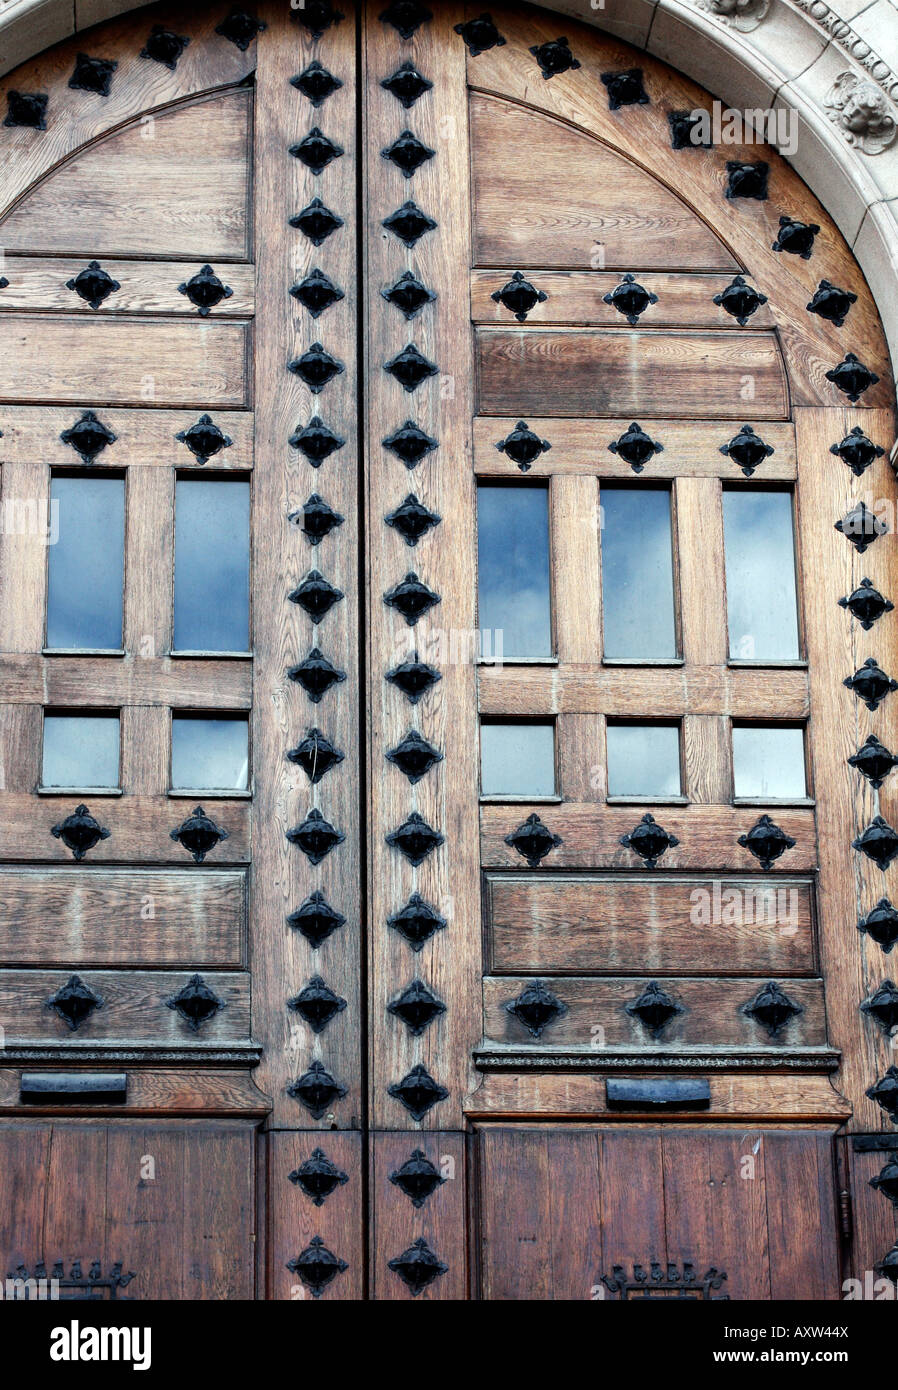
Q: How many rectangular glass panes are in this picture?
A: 10